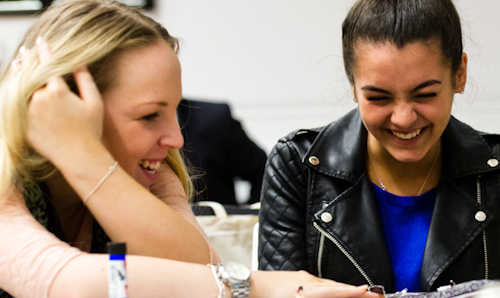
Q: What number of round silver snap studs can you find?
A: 4